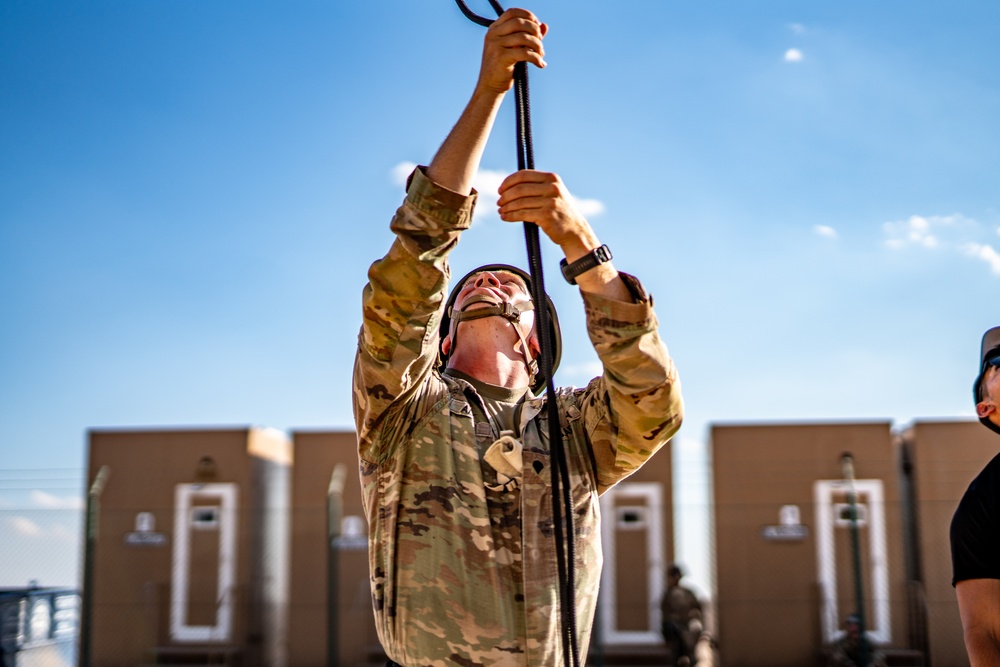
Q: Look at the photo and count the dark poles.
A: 3